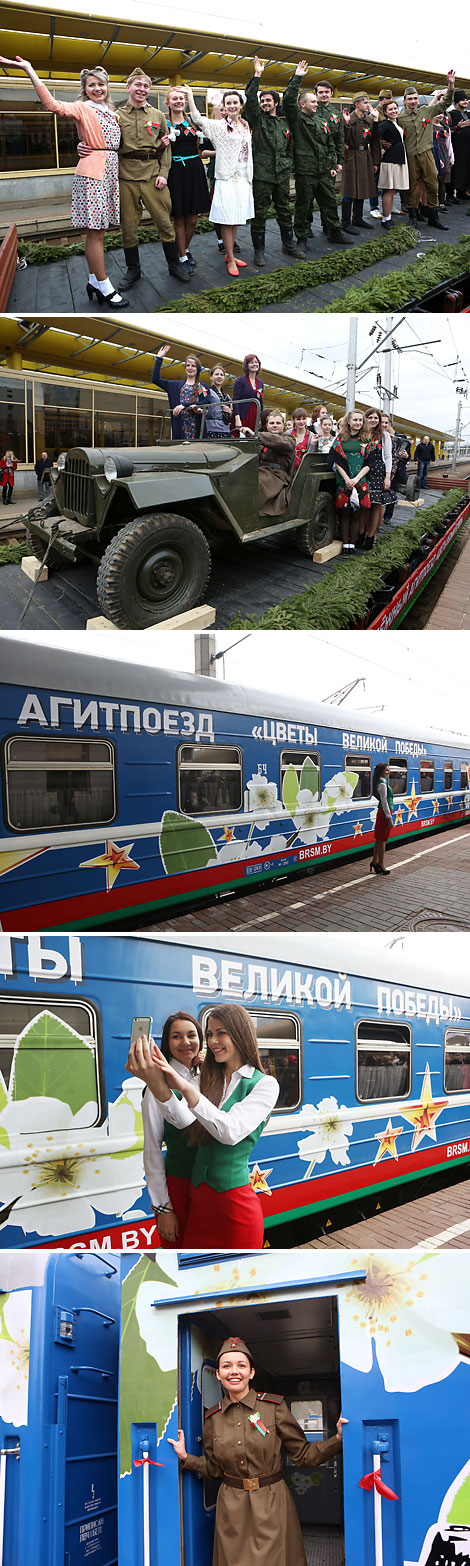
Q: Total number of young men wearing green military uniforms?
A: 3